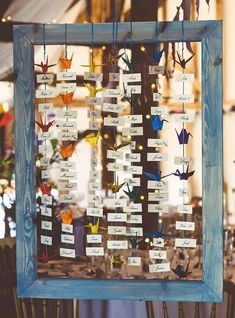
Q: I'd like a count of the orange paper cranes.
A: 4